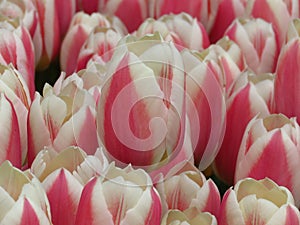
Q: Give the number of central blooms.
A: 1